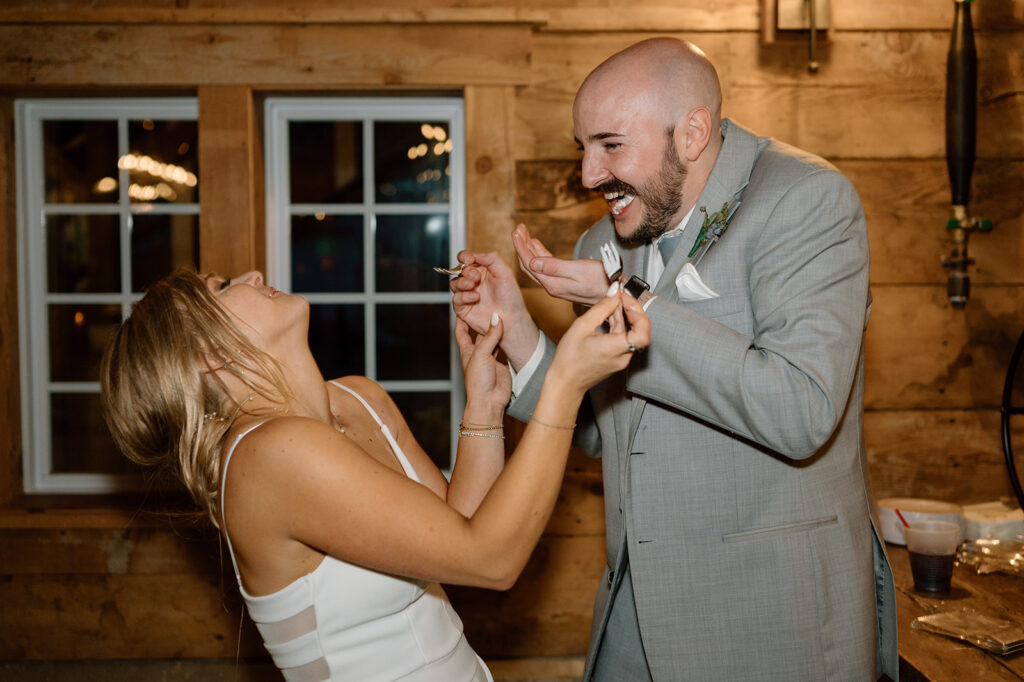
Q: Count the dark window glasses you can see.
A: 13